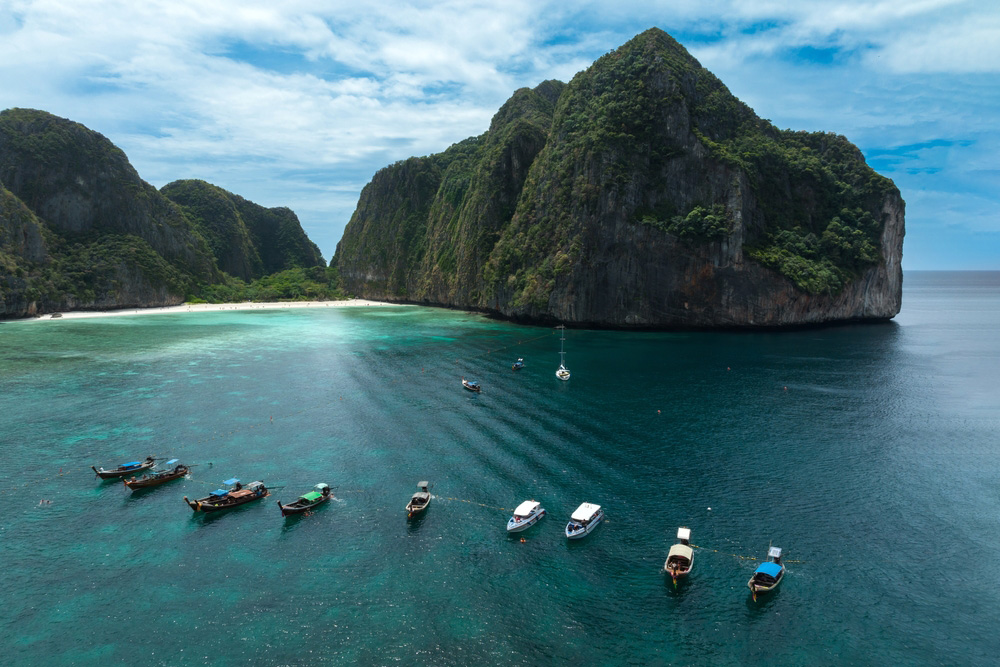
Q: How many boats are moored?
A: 13